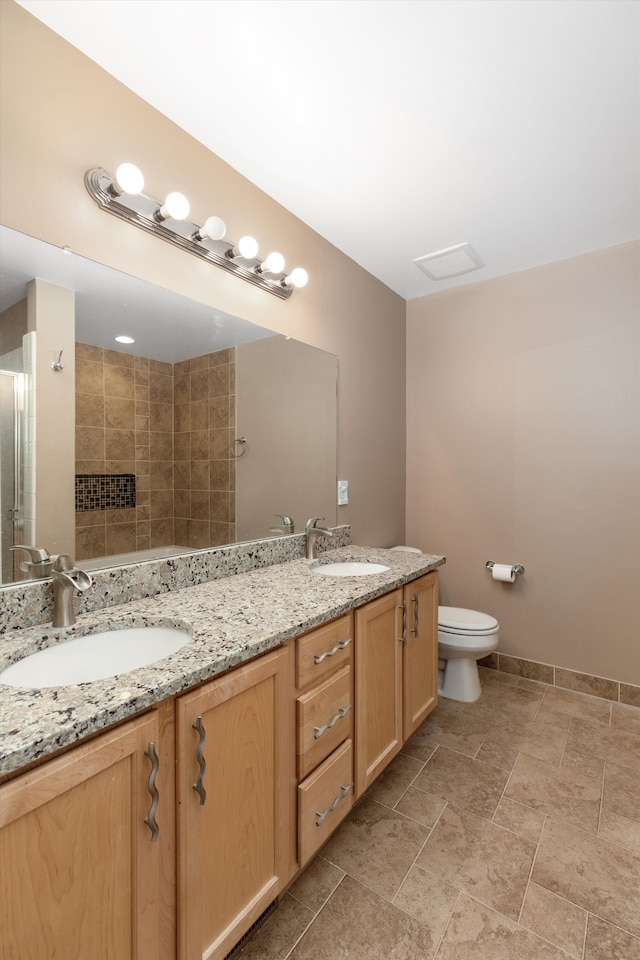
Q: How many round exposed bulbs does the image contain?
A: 6